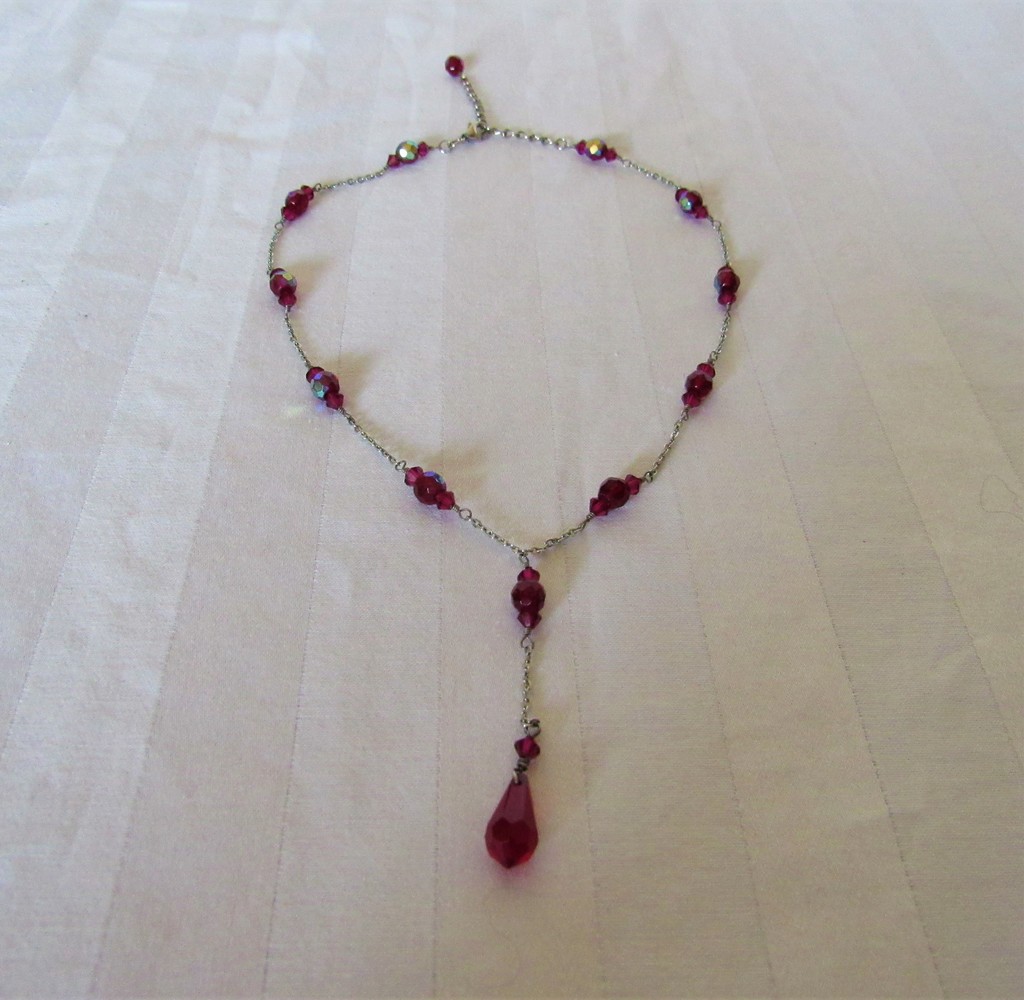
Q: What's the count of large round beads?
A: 11